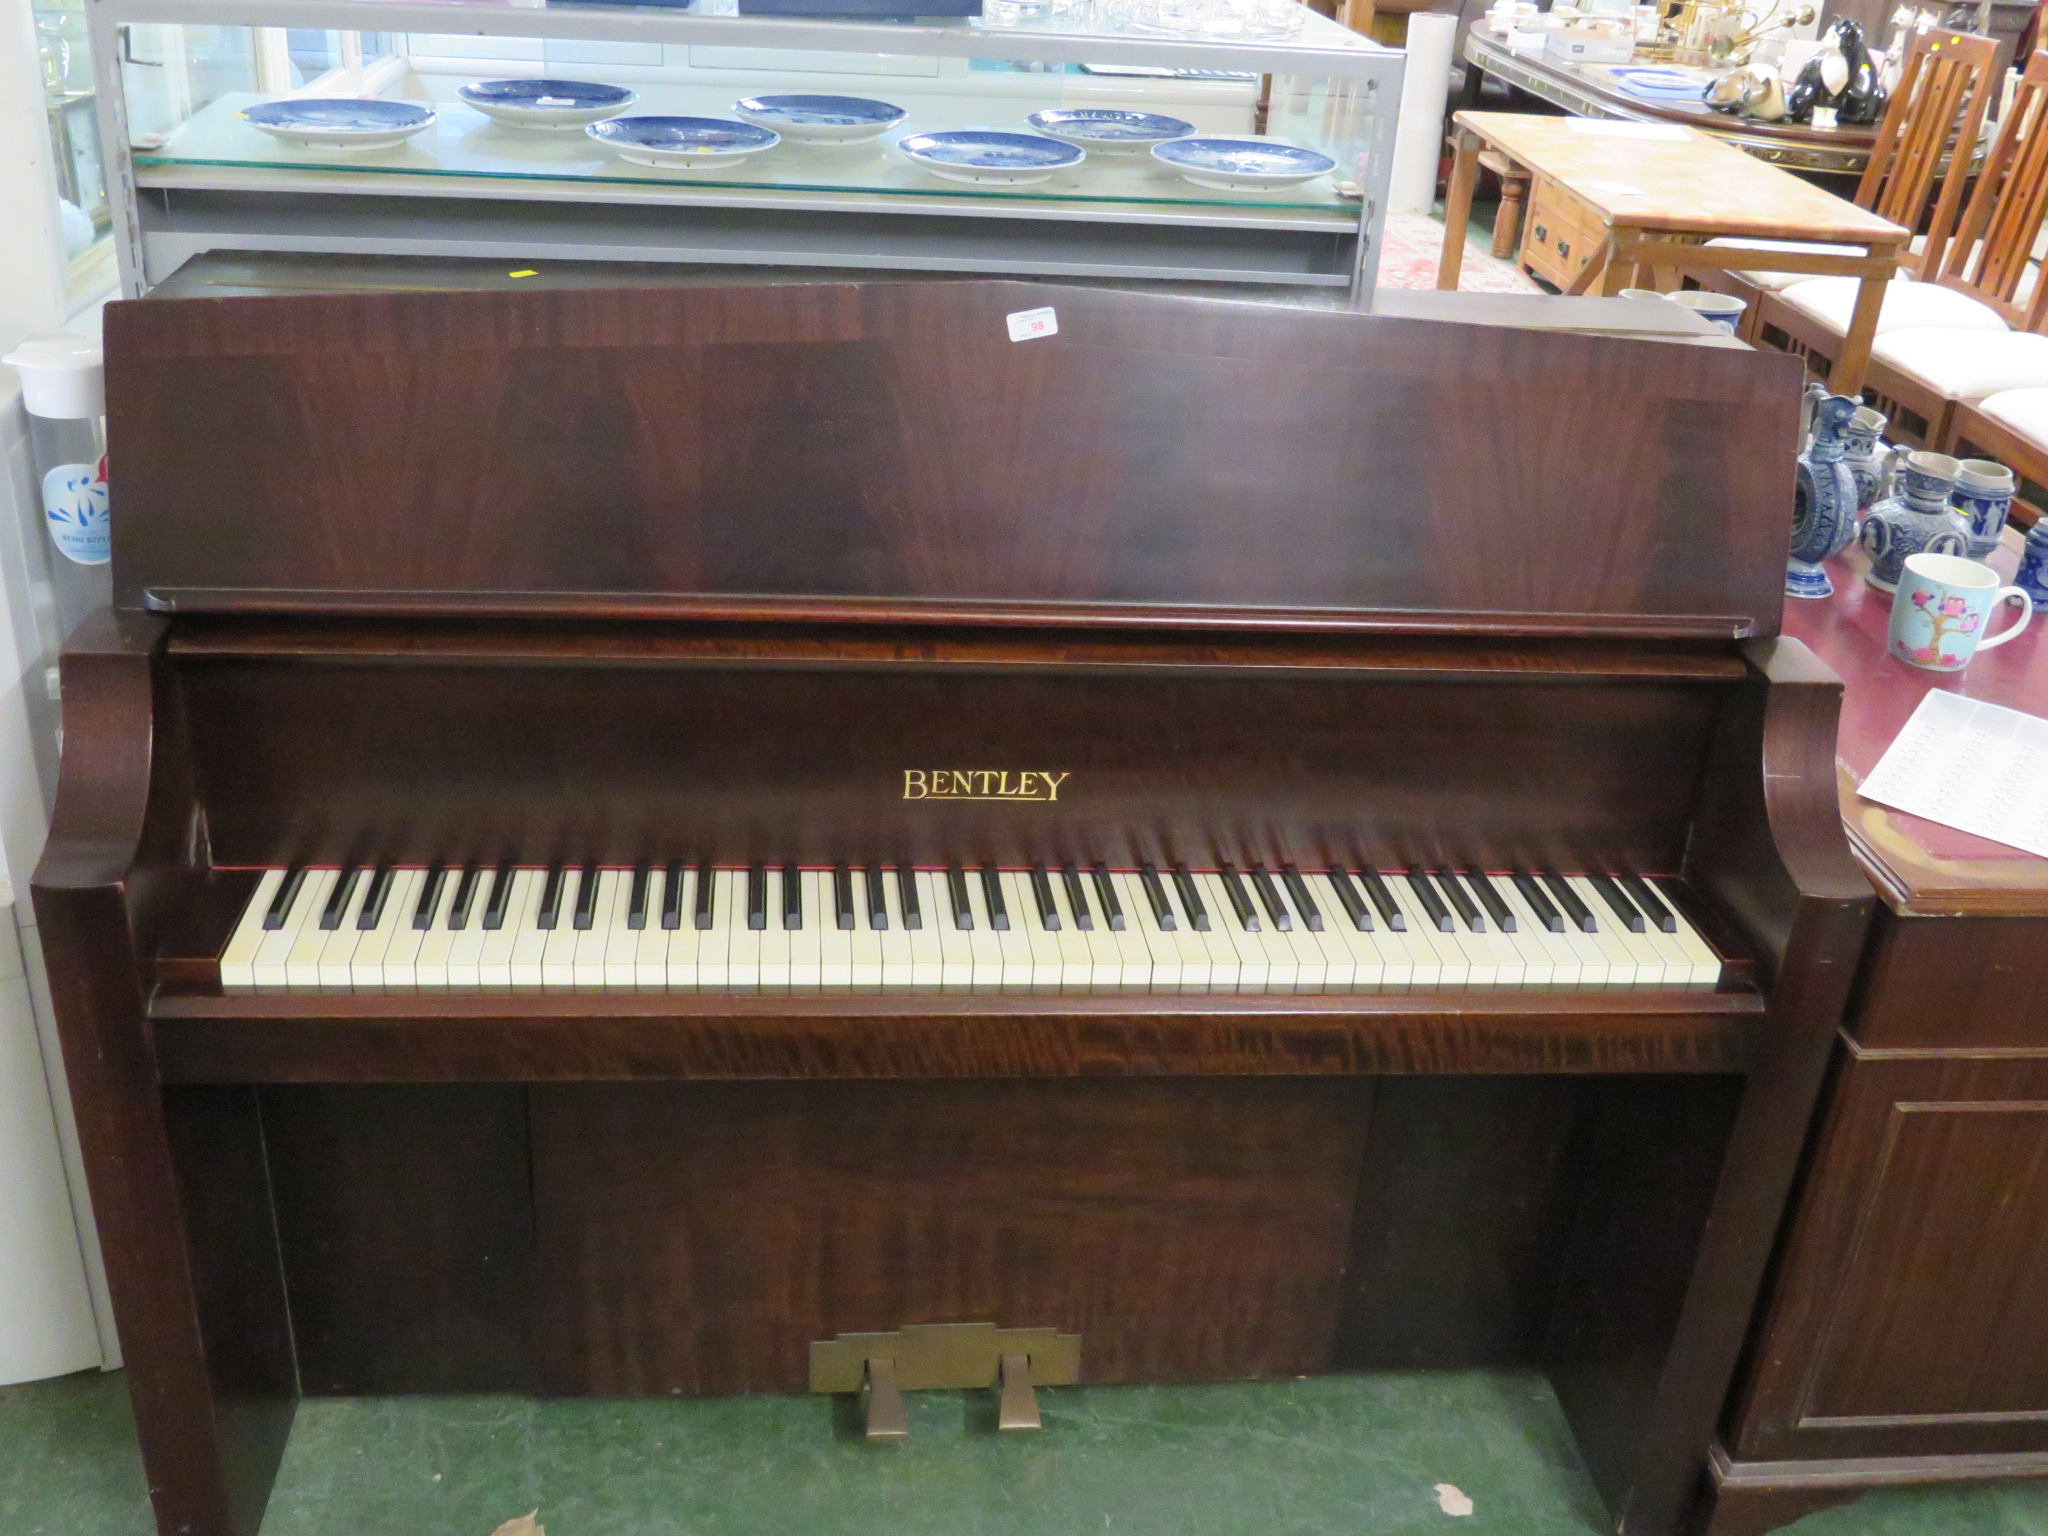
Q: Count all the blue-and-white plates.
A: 7